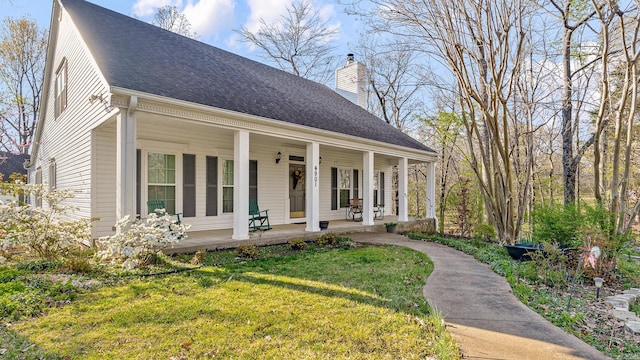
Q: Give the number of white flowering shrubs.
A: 2